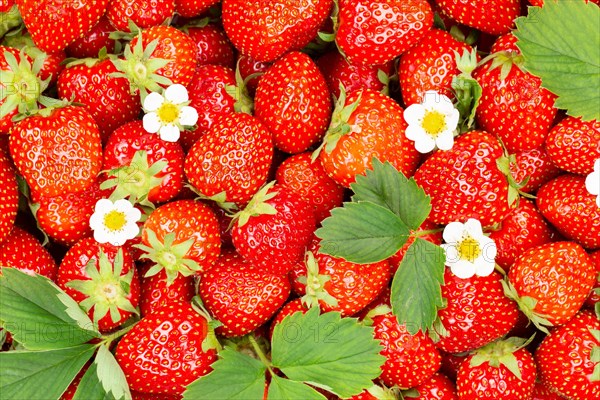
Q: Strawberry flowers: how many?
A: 5